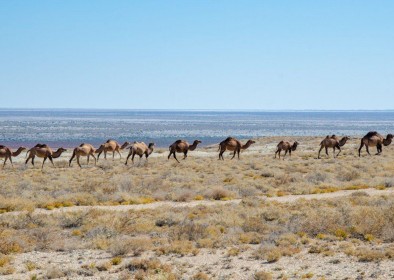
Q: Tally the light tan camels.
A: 3